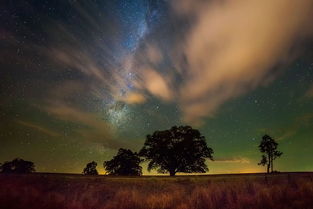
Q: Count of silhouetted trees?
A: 5